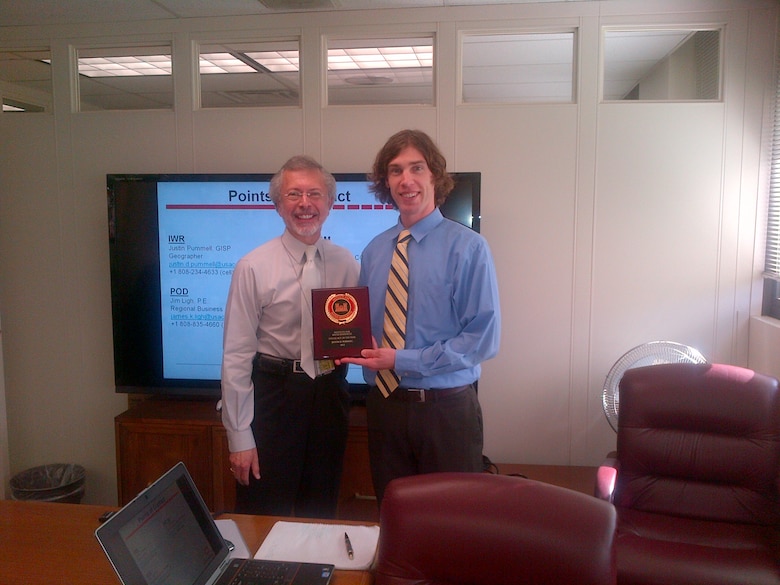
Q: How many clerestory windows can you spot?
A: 6